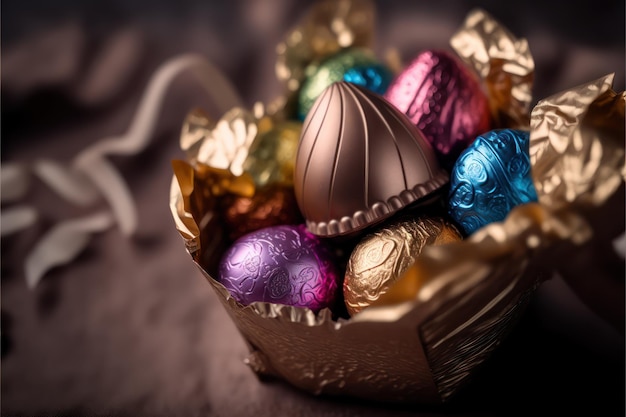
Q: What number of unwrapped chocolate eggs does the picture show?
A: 1